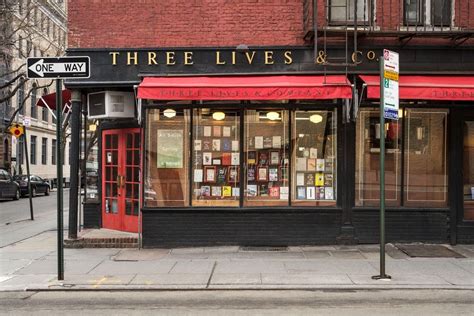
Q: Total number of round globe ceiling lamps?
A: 4